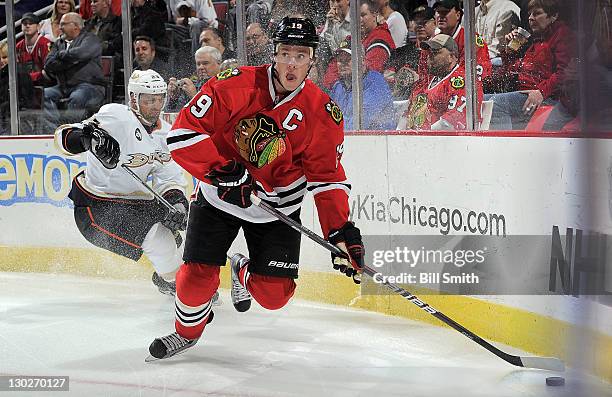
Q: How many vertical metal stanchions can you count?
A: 5